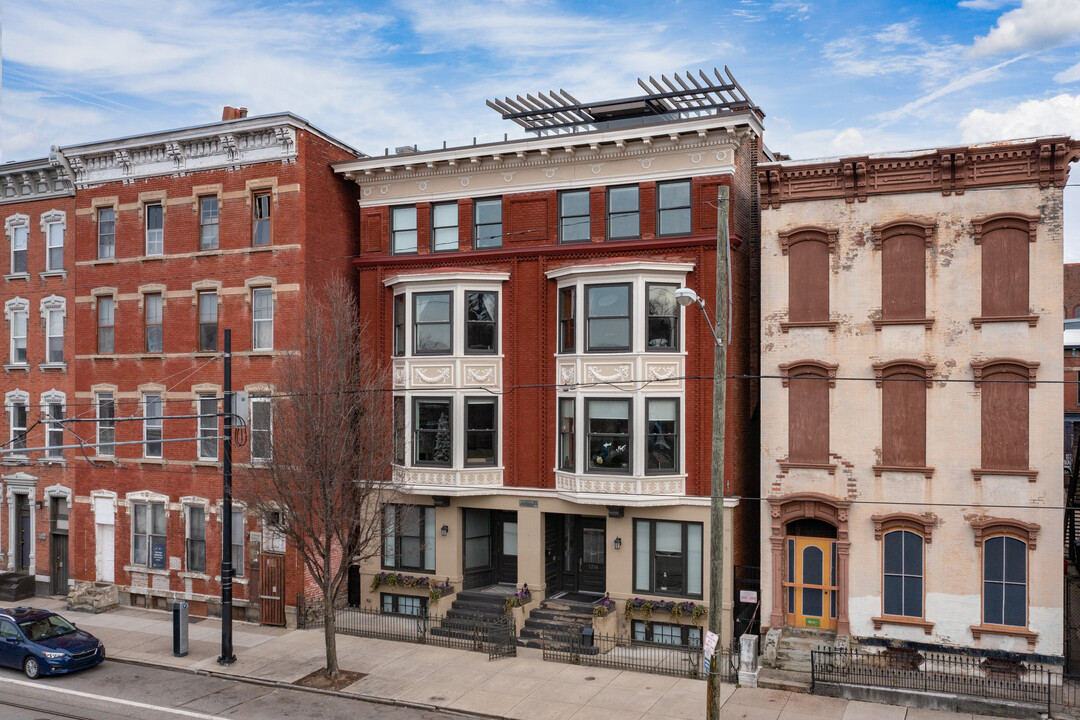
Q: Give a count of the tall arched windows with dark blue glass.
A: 2